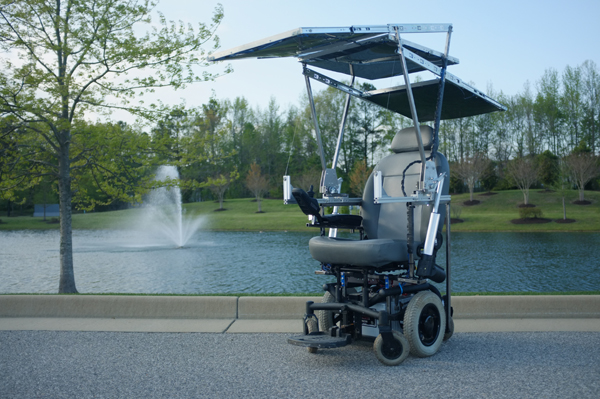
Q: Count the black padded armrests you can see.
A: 1